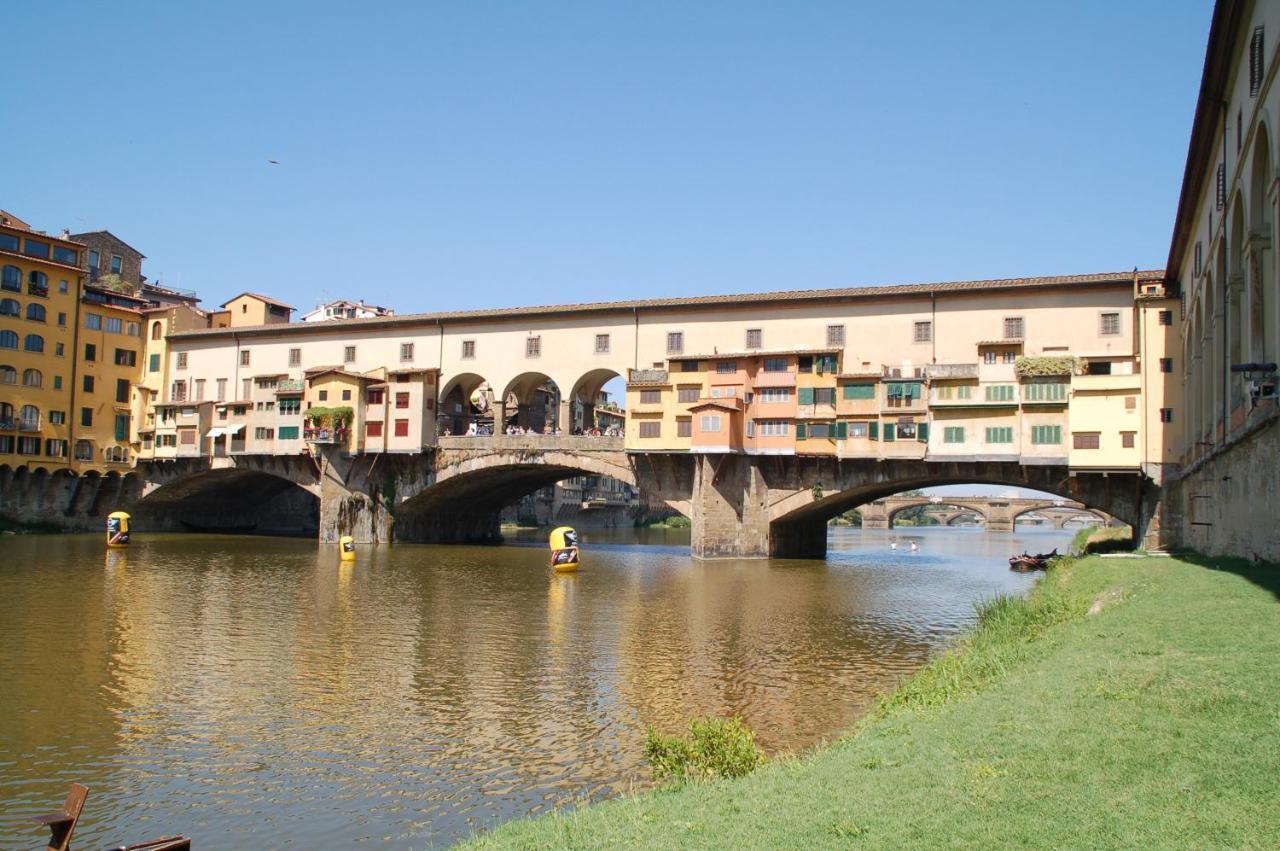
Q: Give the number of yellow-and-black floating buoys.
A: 3